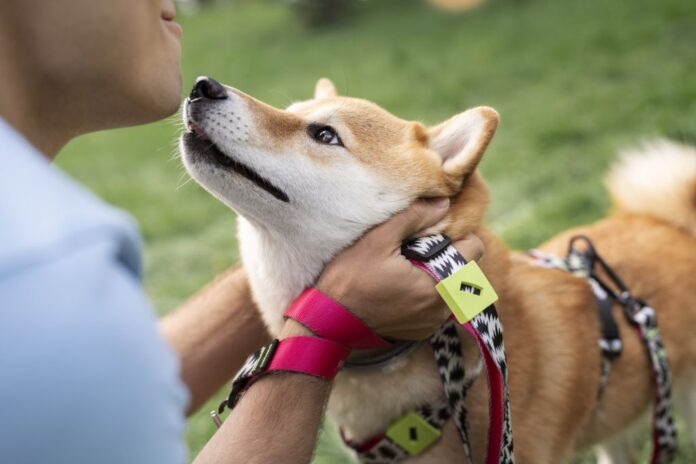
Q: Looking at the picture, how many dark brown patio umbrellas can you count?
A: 0